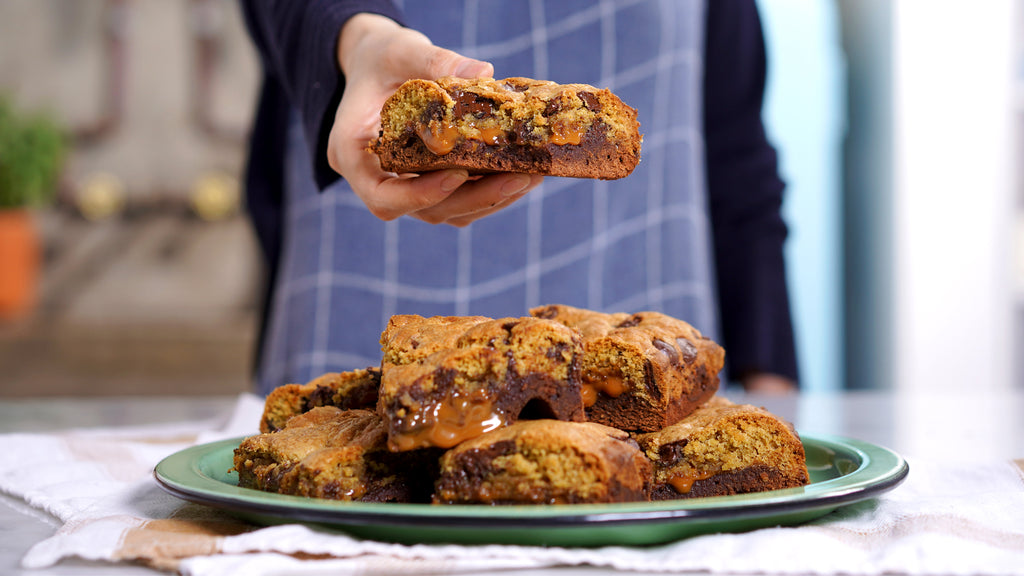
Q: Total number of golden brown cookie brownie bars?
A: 7